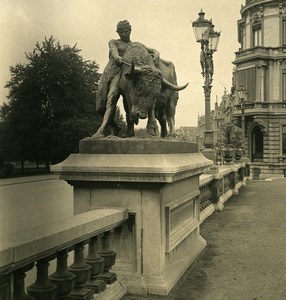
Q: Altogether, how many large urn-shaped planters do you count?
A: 2